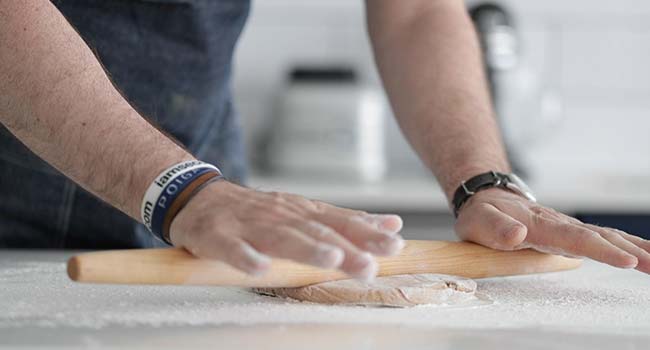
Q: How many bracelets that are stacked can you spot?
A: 3